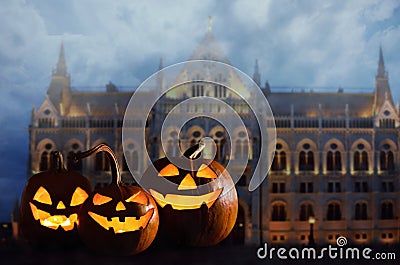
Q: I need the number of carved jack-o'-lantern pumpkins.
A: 3